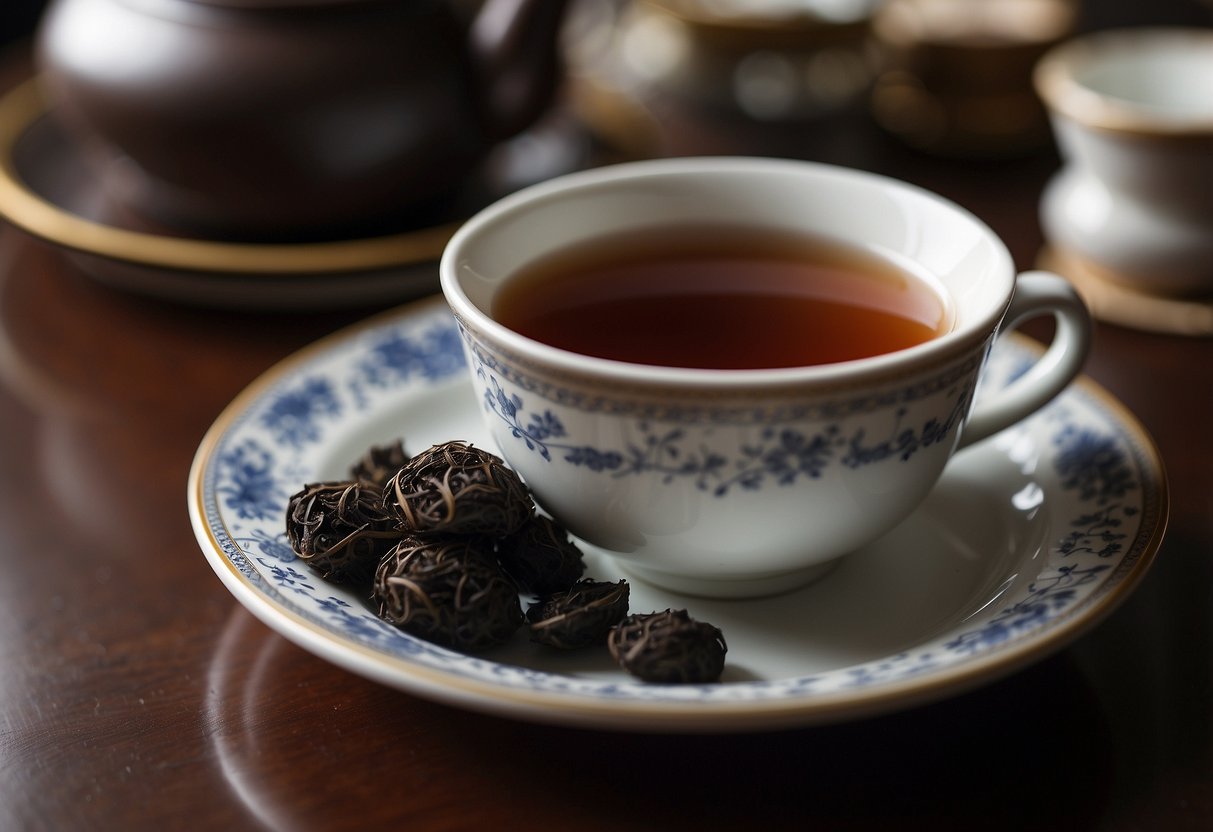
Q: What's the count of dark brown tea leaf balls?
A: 7